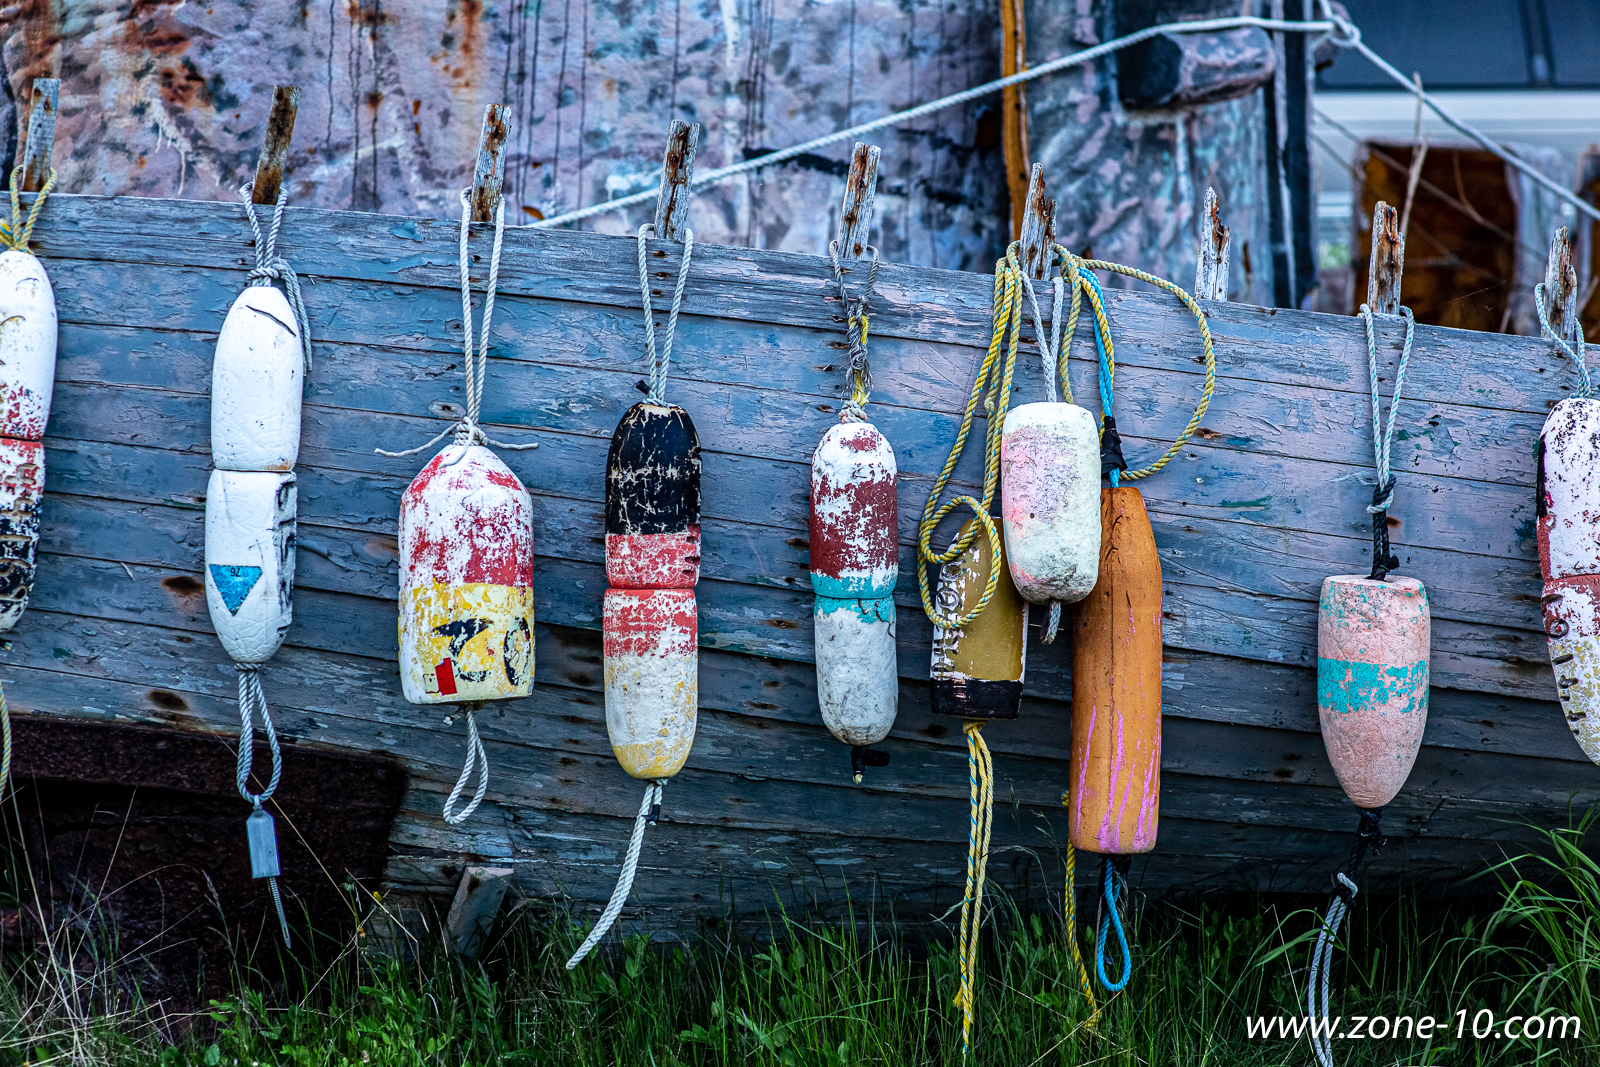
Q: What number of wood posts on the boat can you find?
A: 9